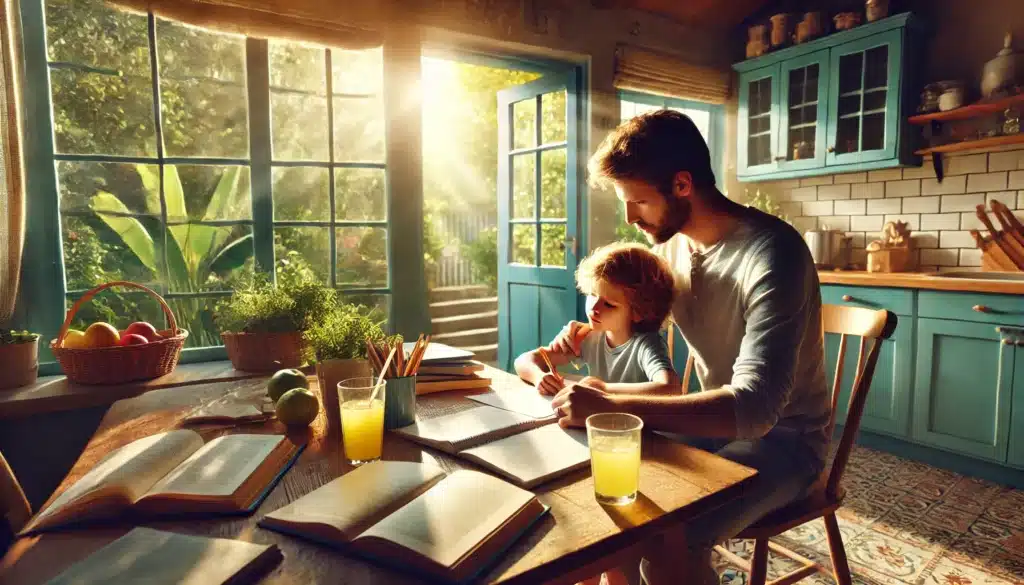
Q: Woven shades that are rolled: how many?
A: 2